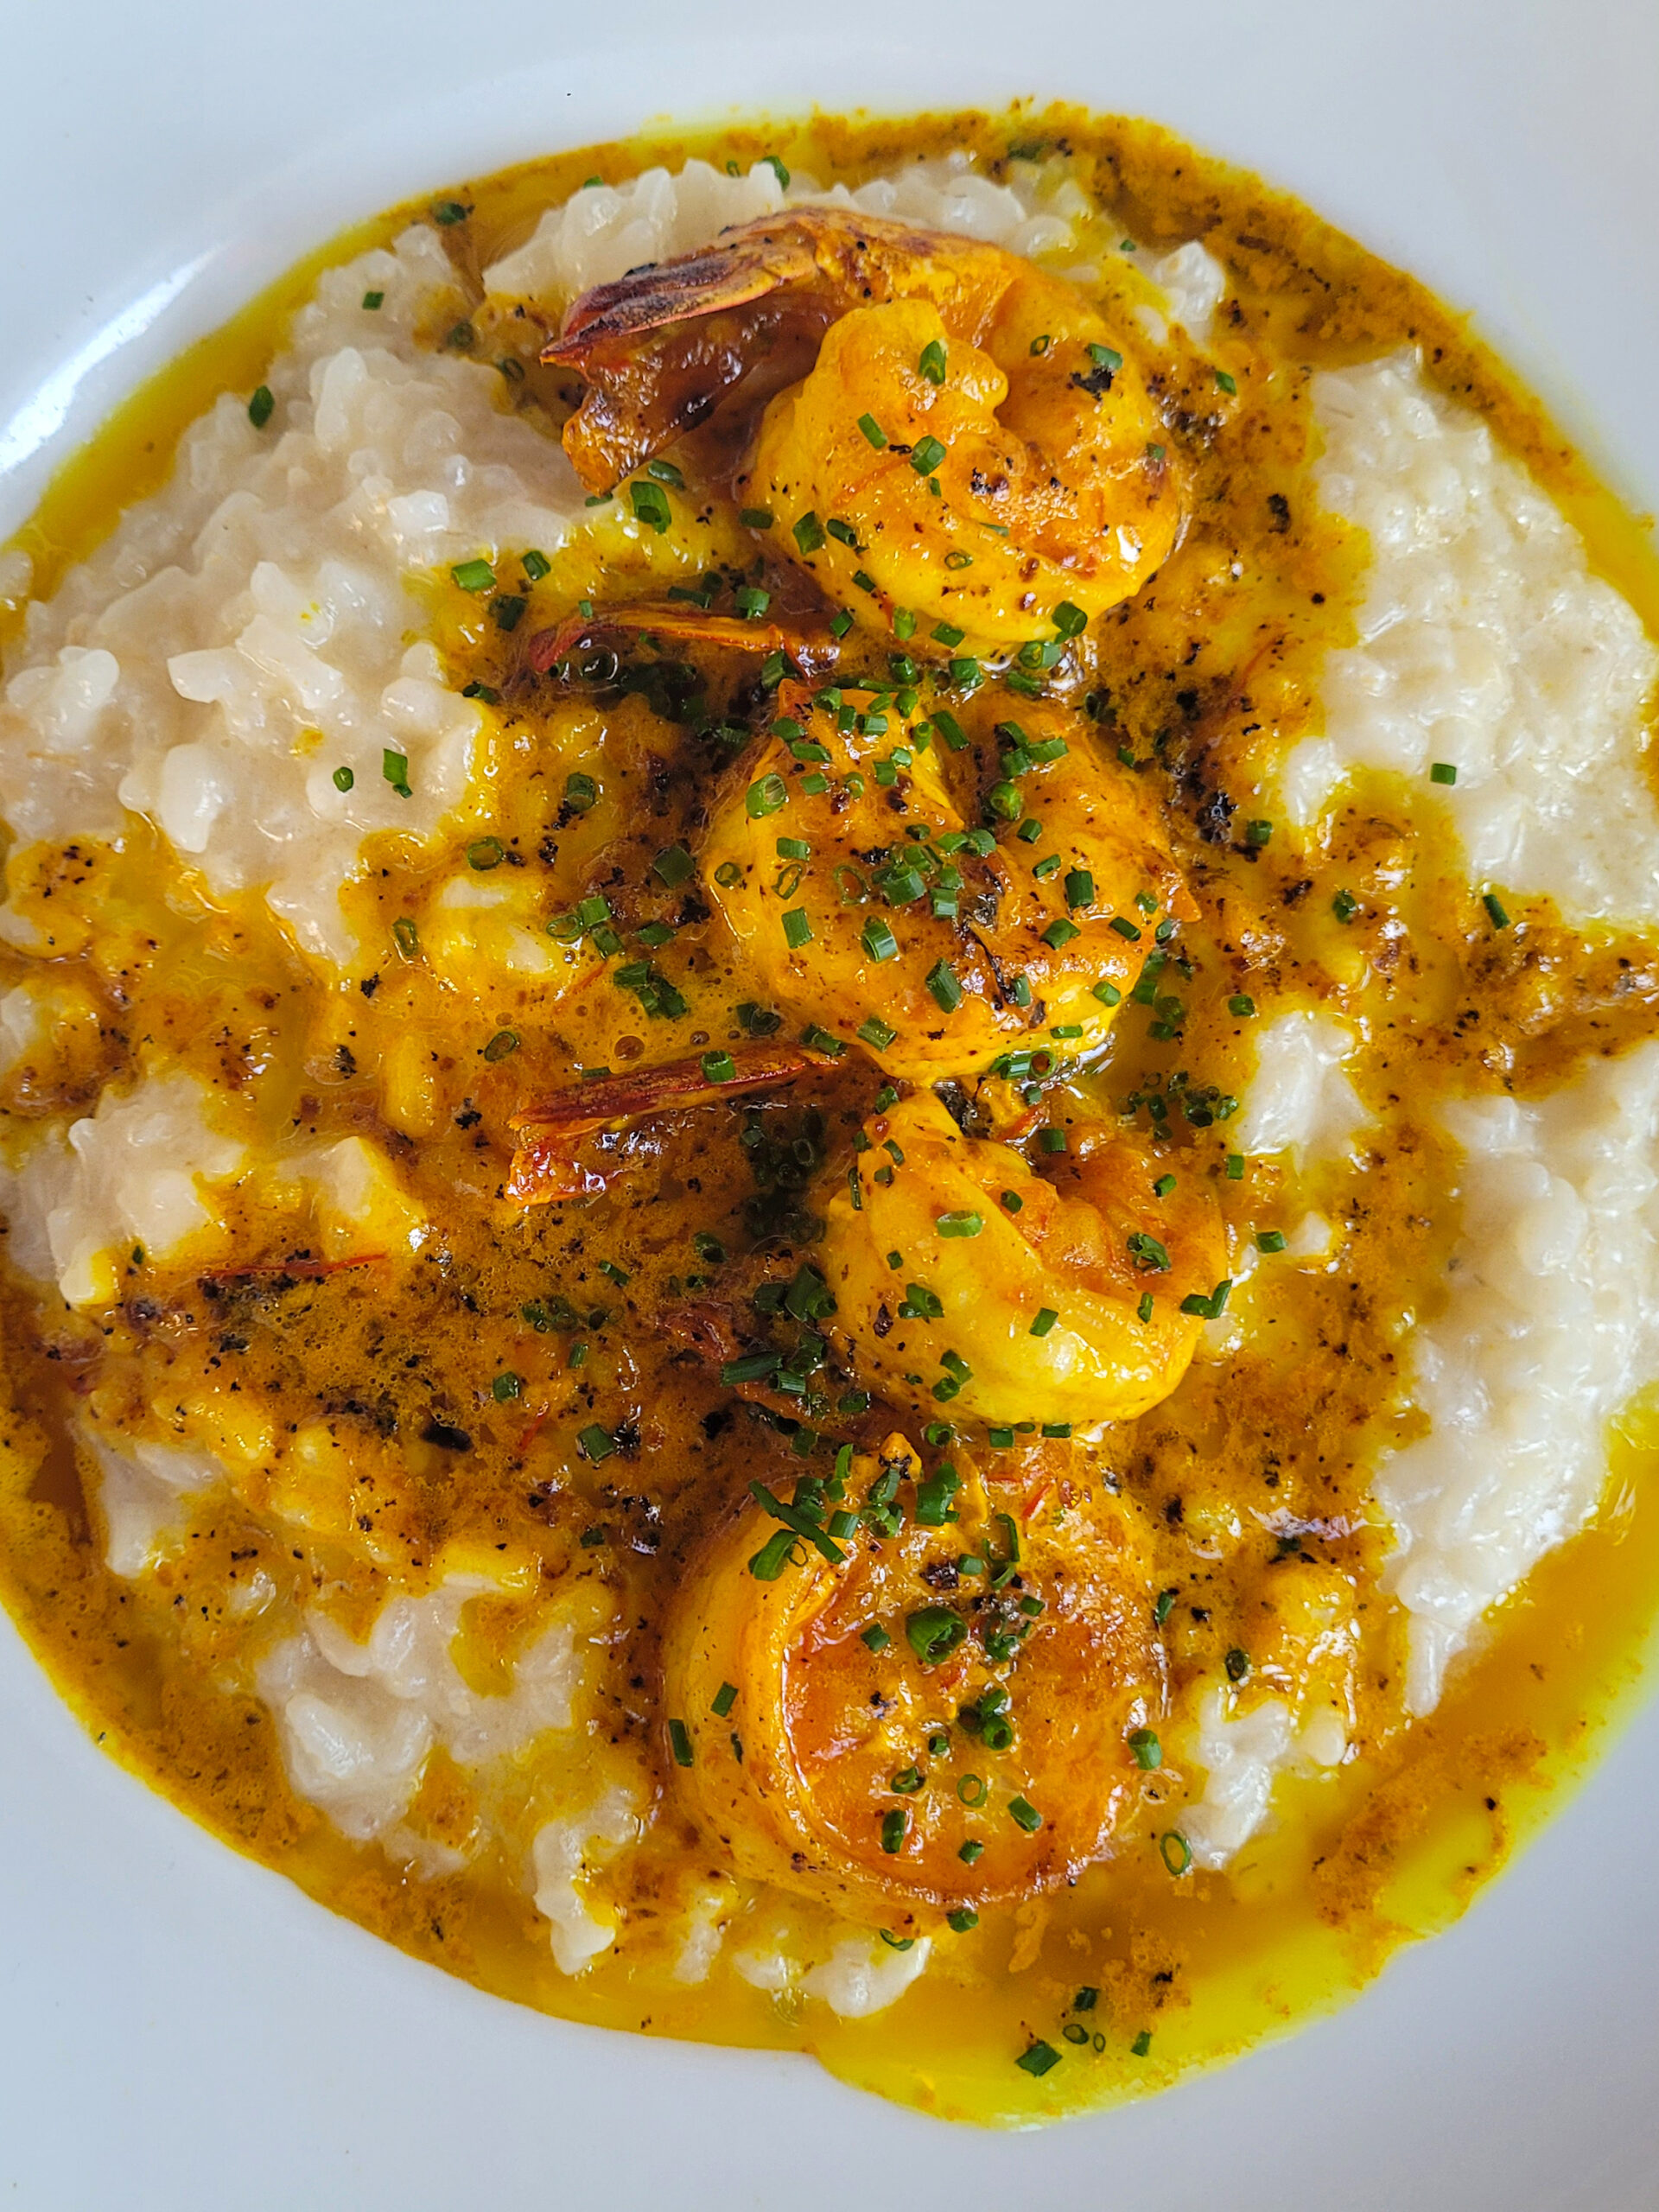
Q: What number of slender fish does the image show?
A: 0